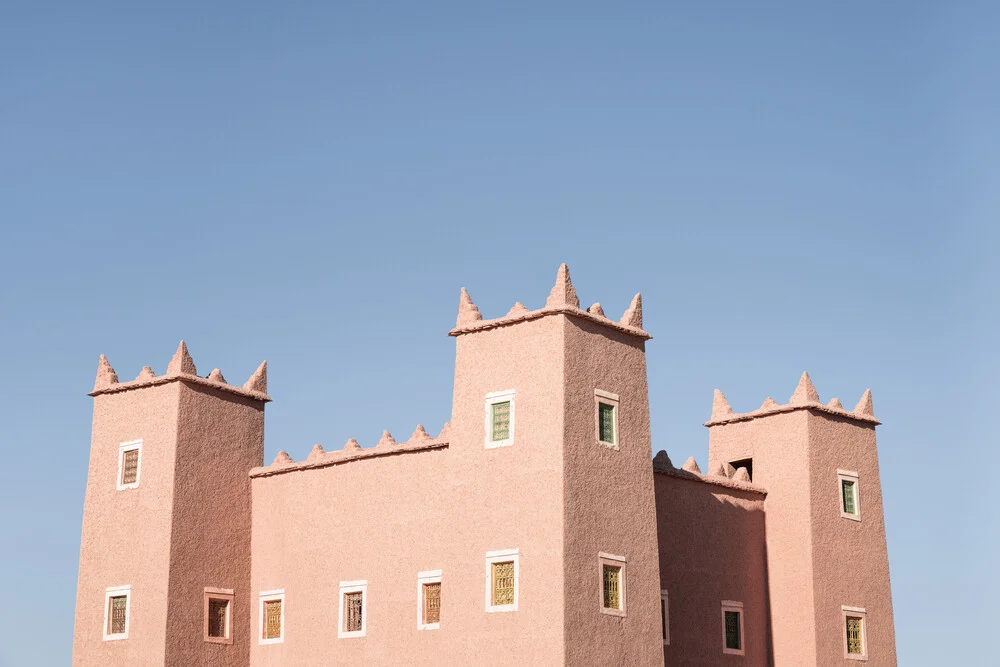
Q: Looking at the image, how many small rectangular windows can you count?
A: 14